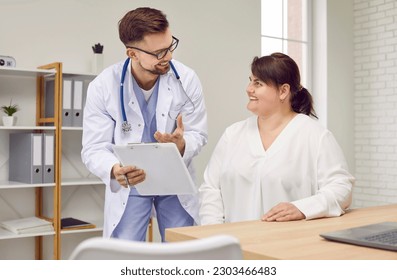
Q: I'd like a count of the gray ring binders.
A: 4